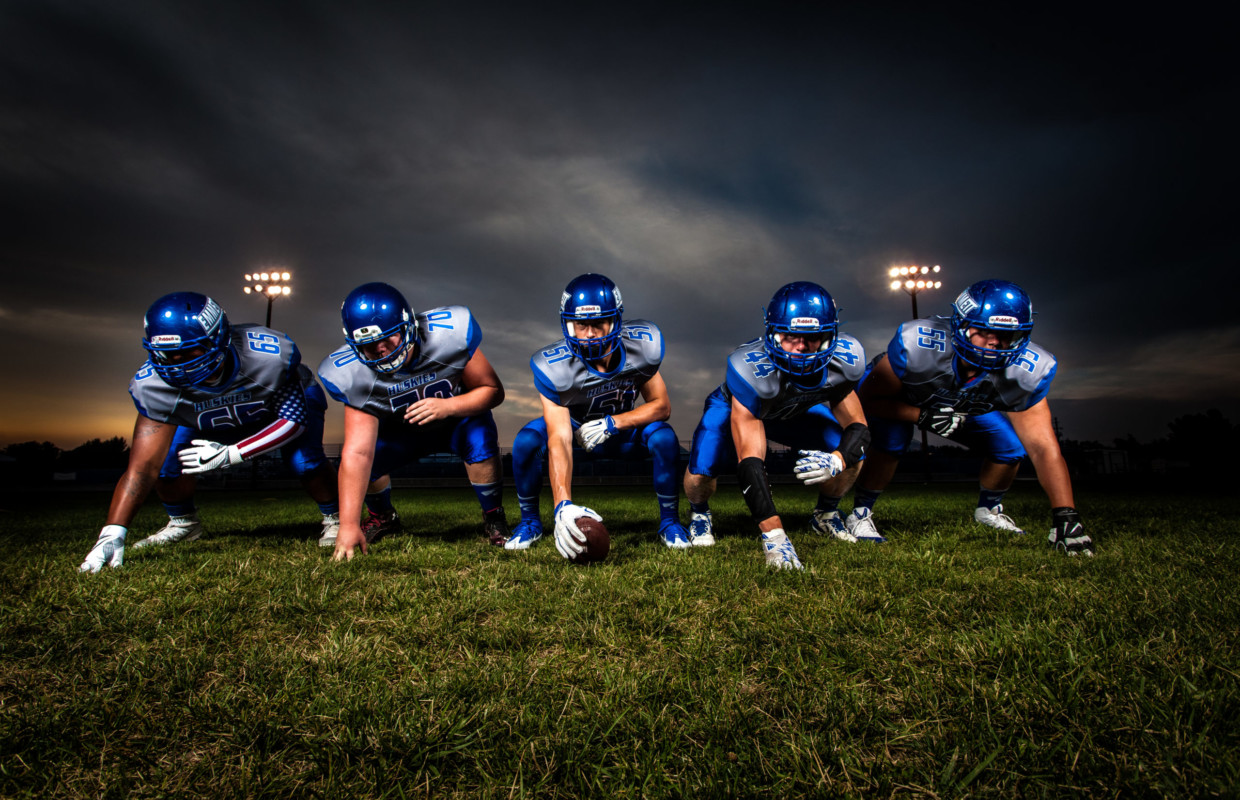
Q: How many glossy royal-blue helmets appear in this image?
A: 5